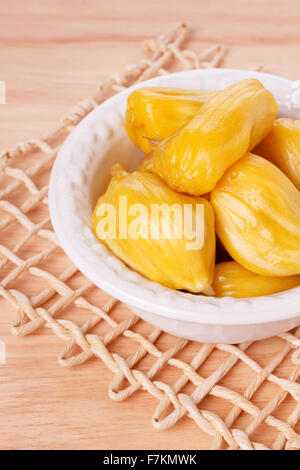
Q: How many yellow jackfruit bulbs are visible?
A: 6